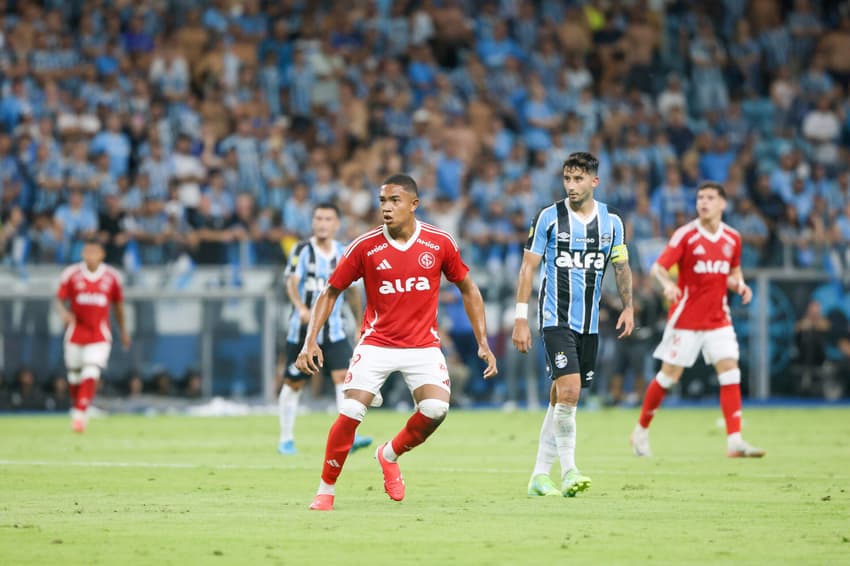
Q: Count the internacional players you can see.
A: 3